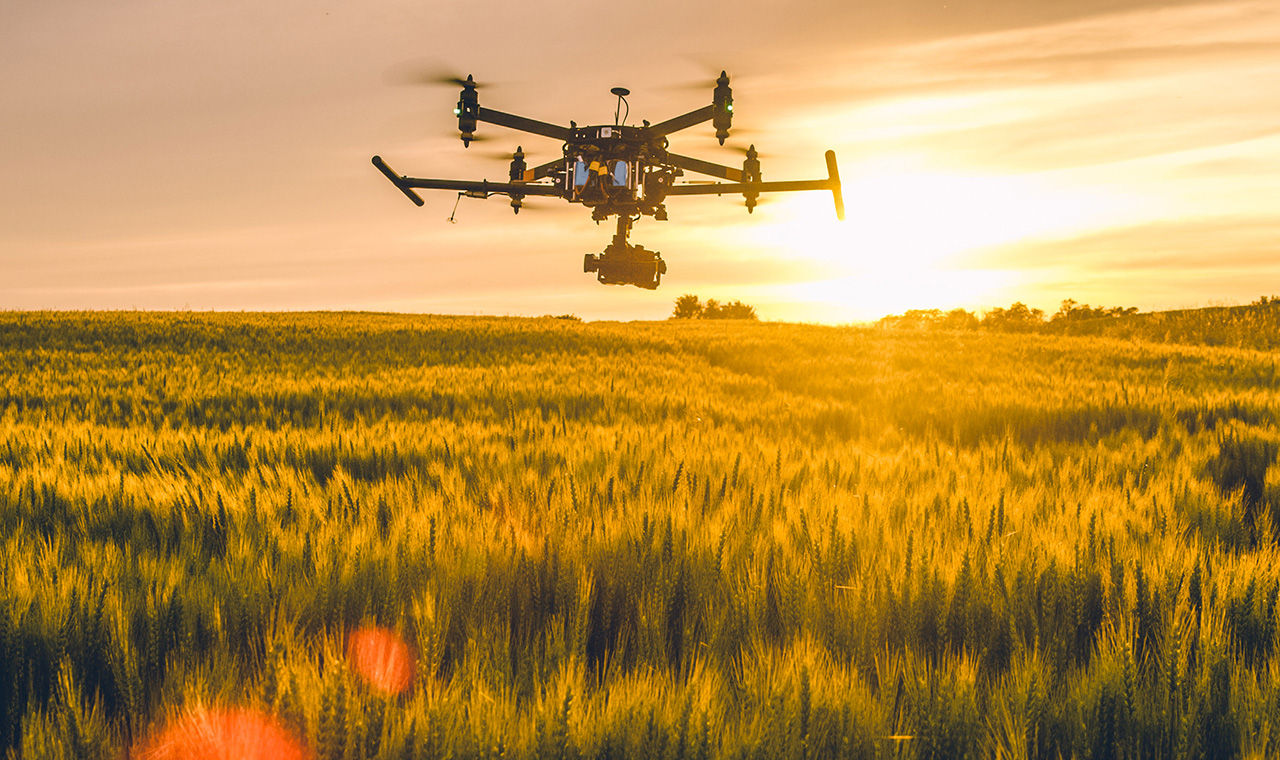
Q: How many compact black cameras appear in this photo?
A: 1